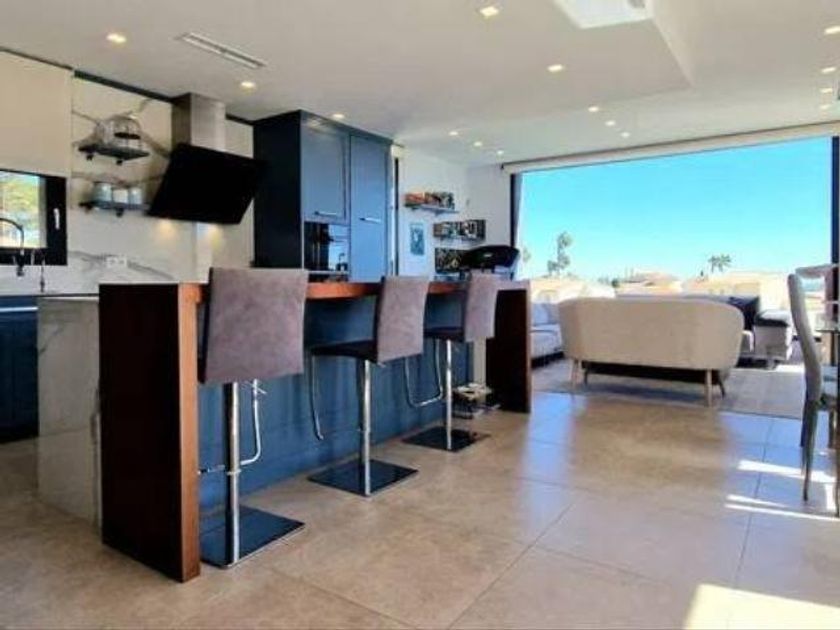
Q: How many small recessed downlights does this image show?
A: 15